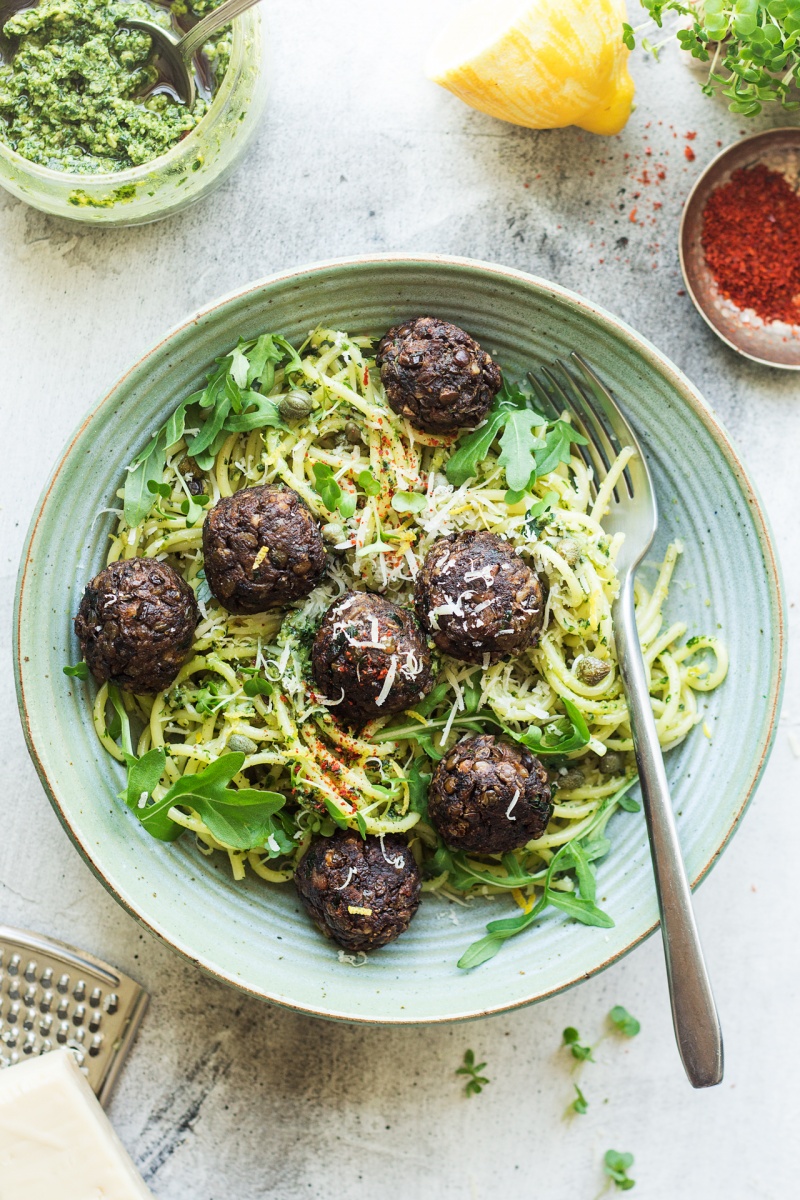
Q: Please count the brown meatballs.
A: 7